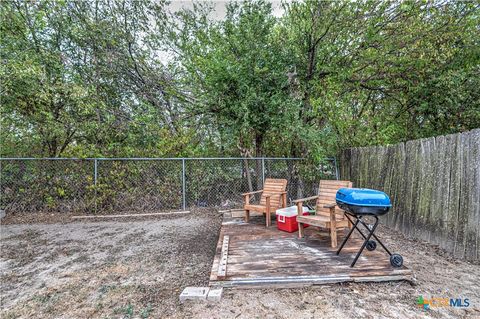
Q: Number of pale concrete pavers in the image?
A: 2